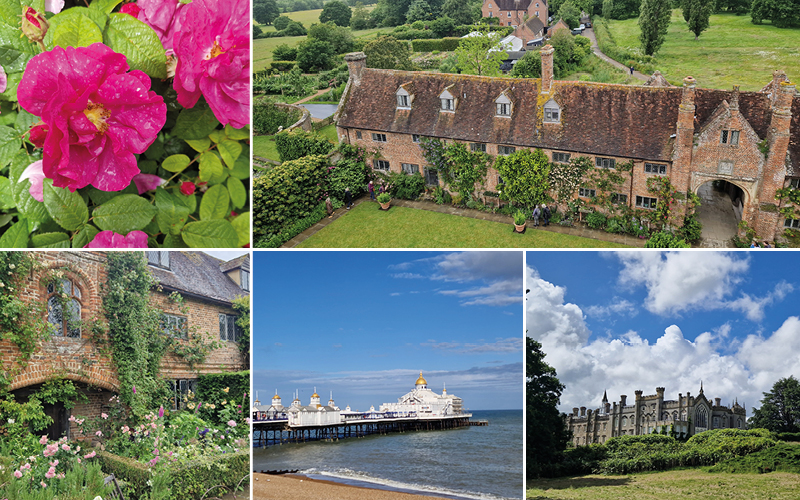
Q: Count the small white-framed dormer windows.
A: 4